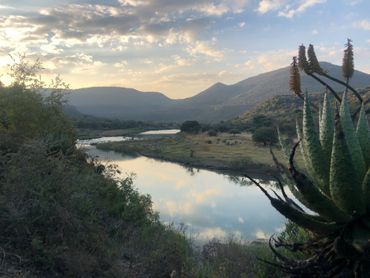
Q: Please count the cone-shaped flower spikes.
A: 4